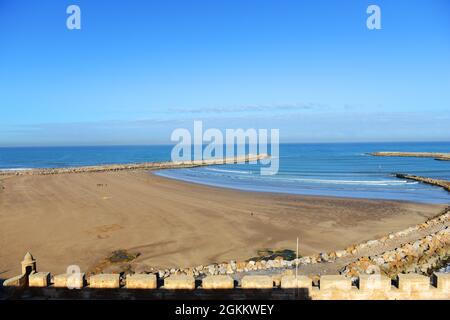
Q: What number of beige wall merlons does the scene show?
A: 12